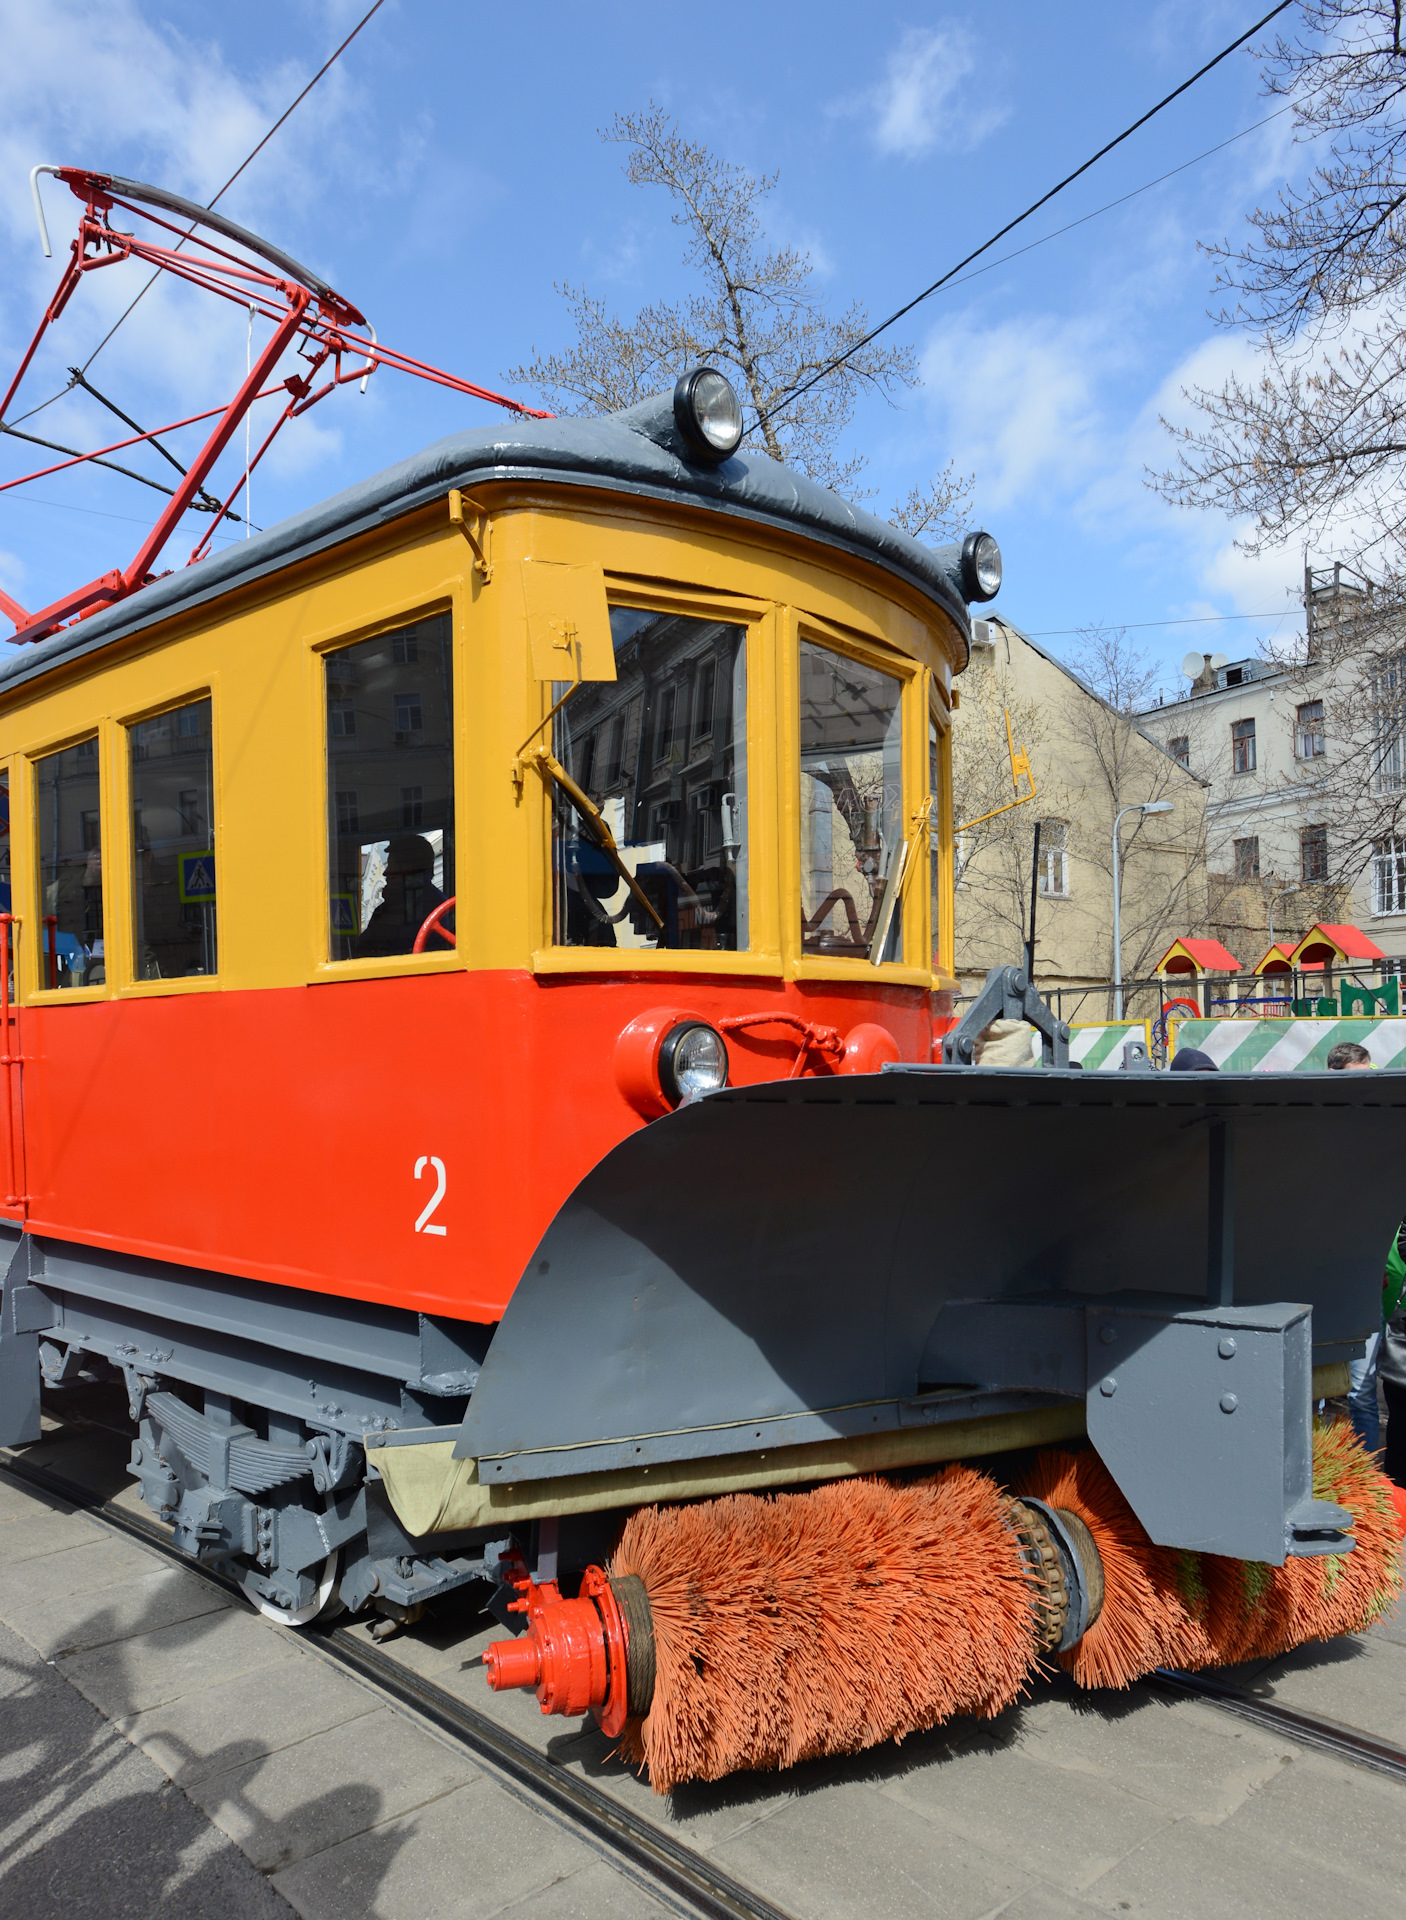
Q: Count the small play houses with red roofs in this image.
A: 3